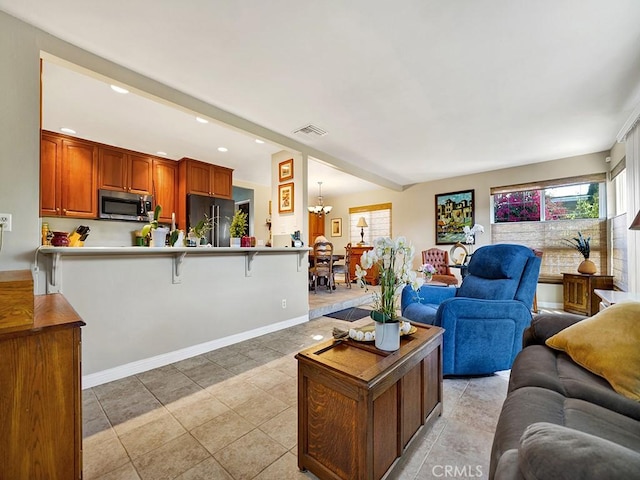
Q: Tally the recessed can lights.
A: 6